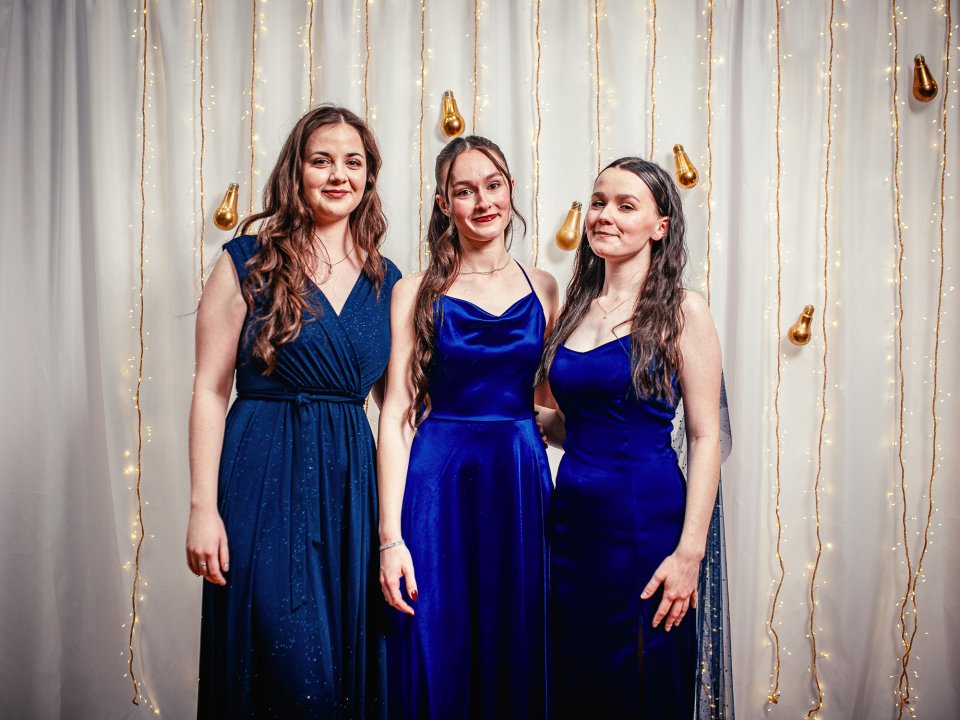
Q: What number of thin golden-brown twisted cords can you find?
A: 15